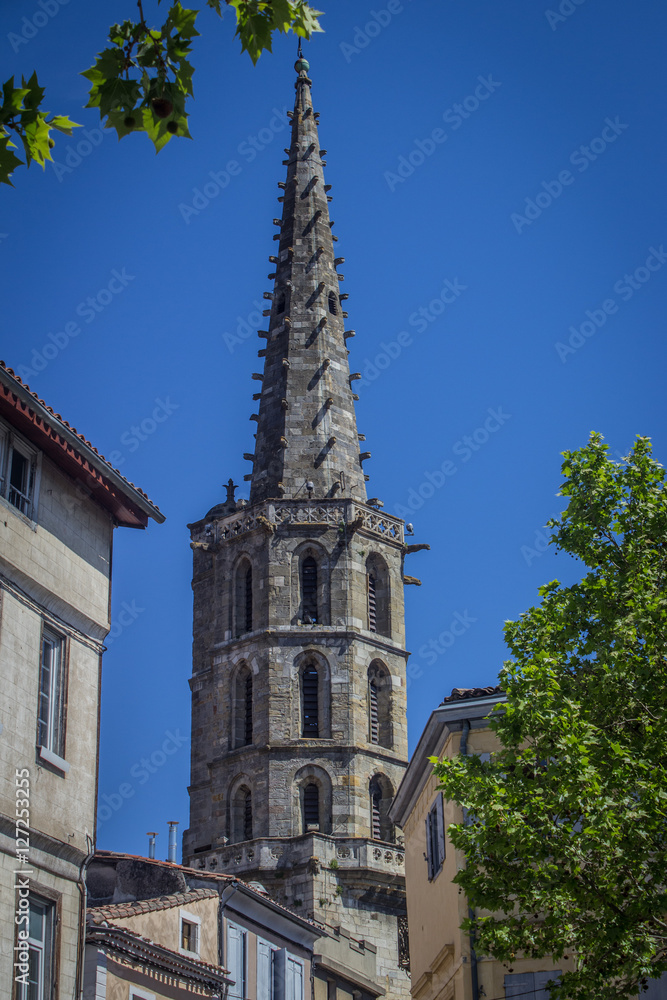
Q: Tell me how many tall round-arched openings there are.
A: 9